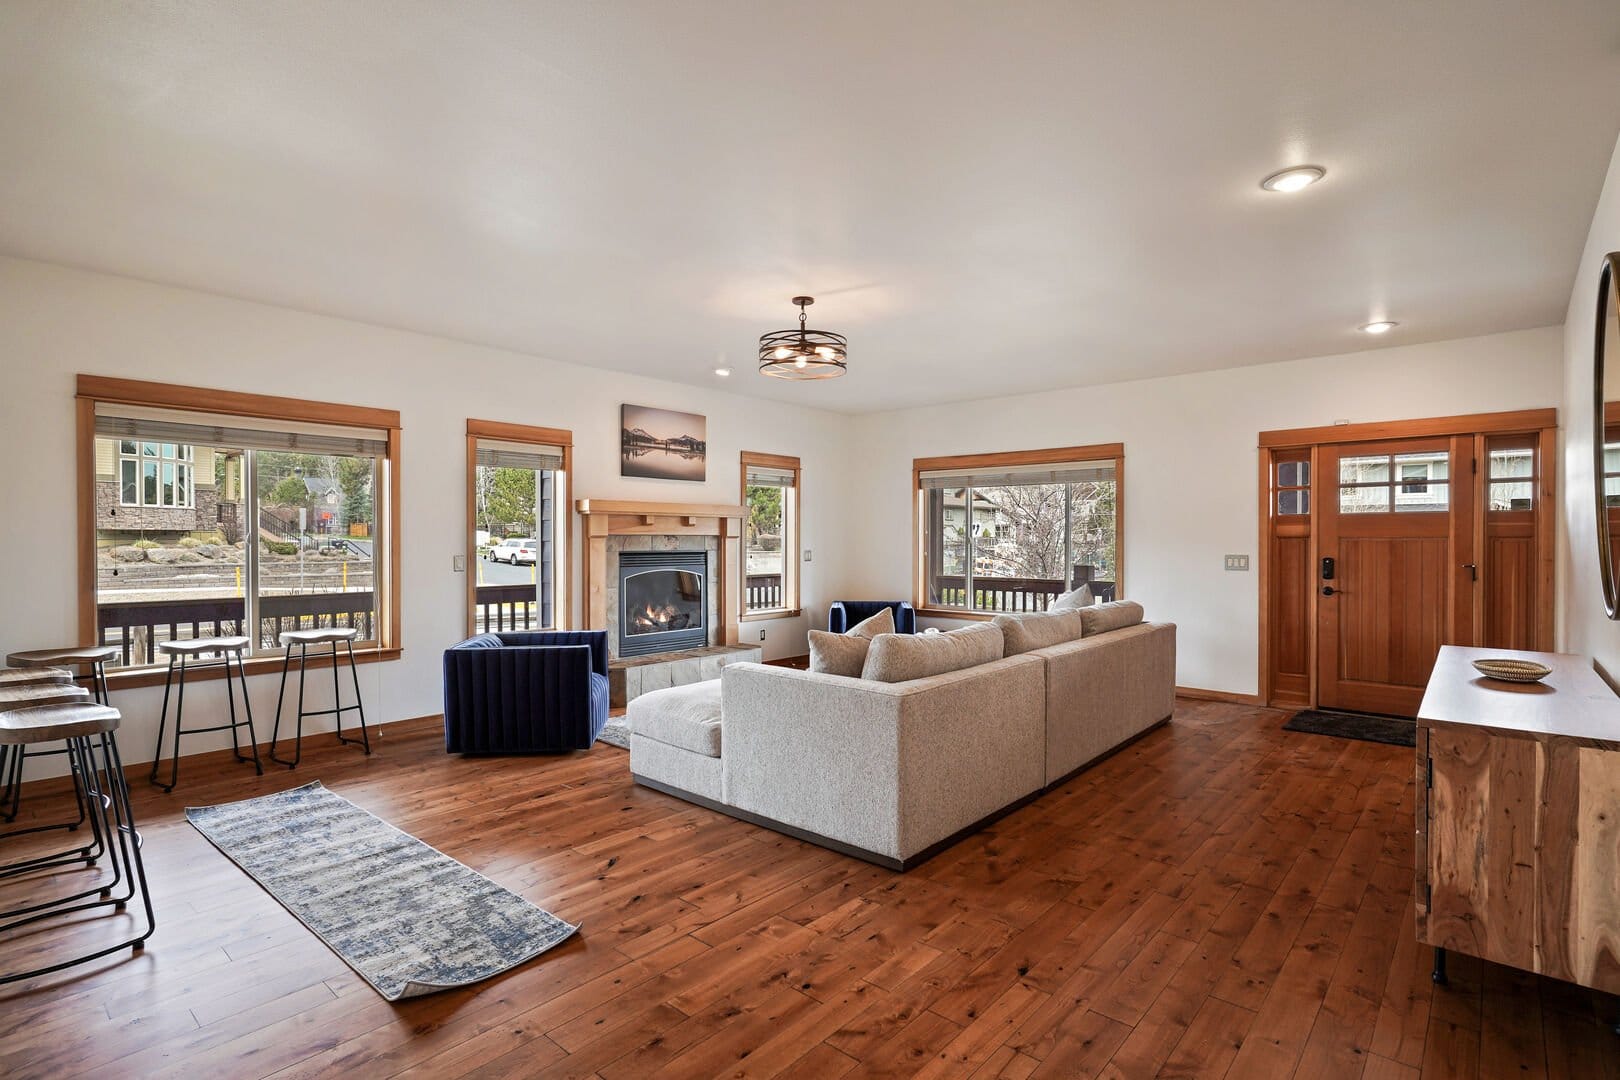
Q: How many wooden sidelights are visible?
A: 2